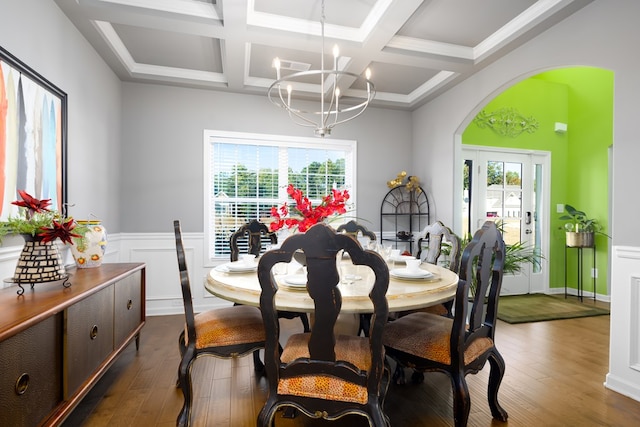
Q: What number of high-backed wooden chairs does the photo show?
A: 6